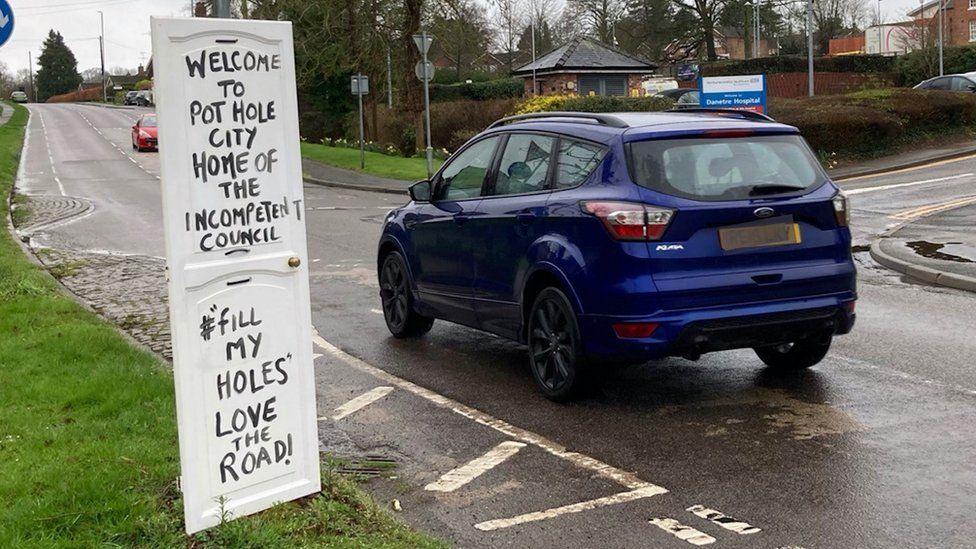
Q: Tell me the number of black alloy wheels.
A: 2